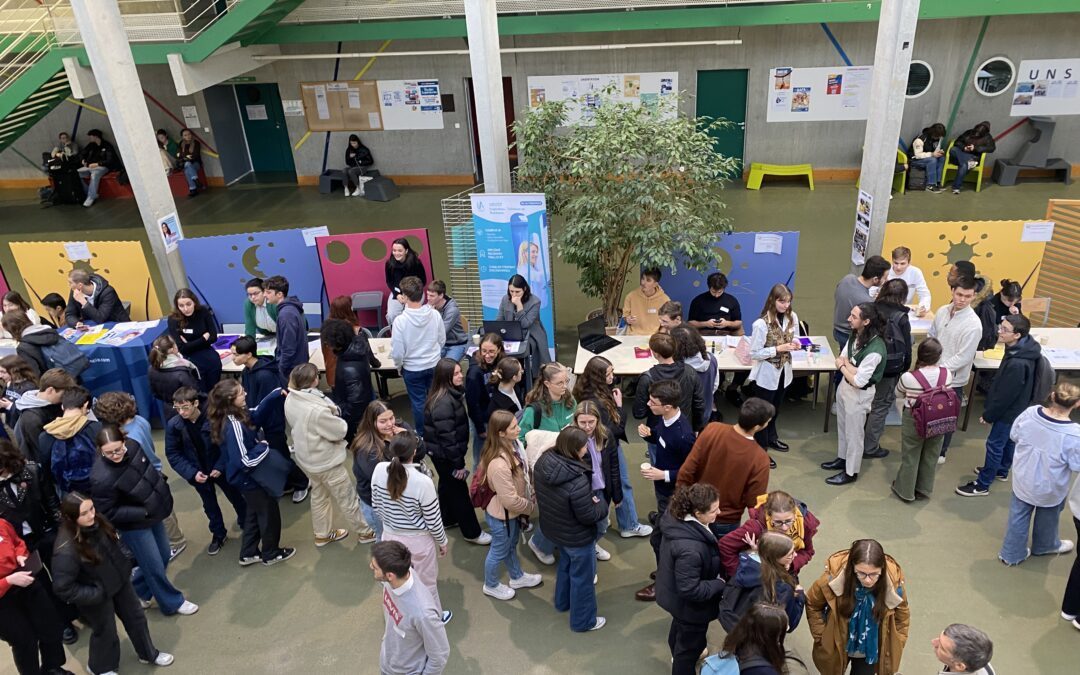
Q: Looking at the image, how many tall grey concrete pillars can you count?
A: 3